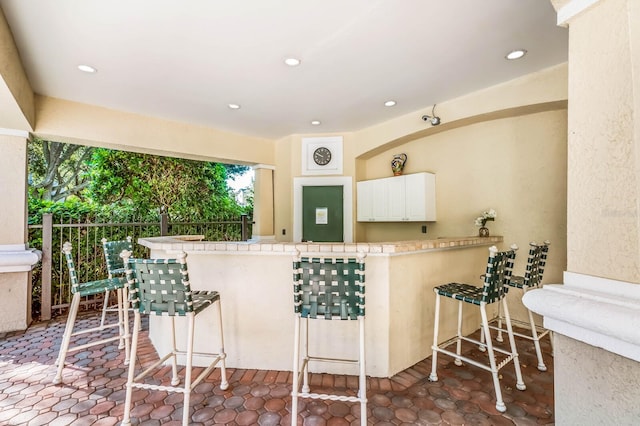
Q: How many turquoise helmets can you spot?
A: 0